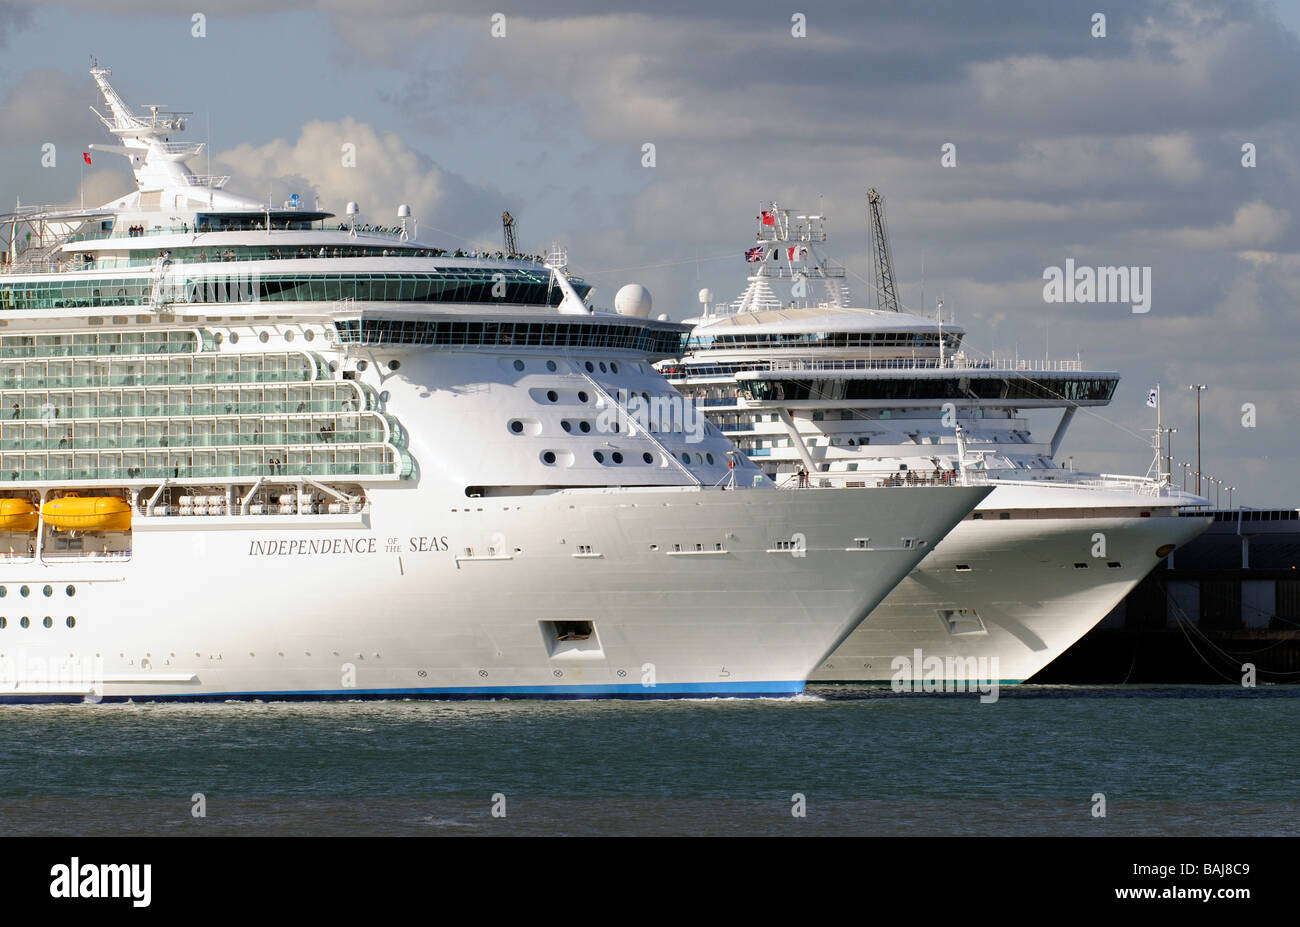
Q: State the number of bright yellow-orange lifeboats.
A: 2